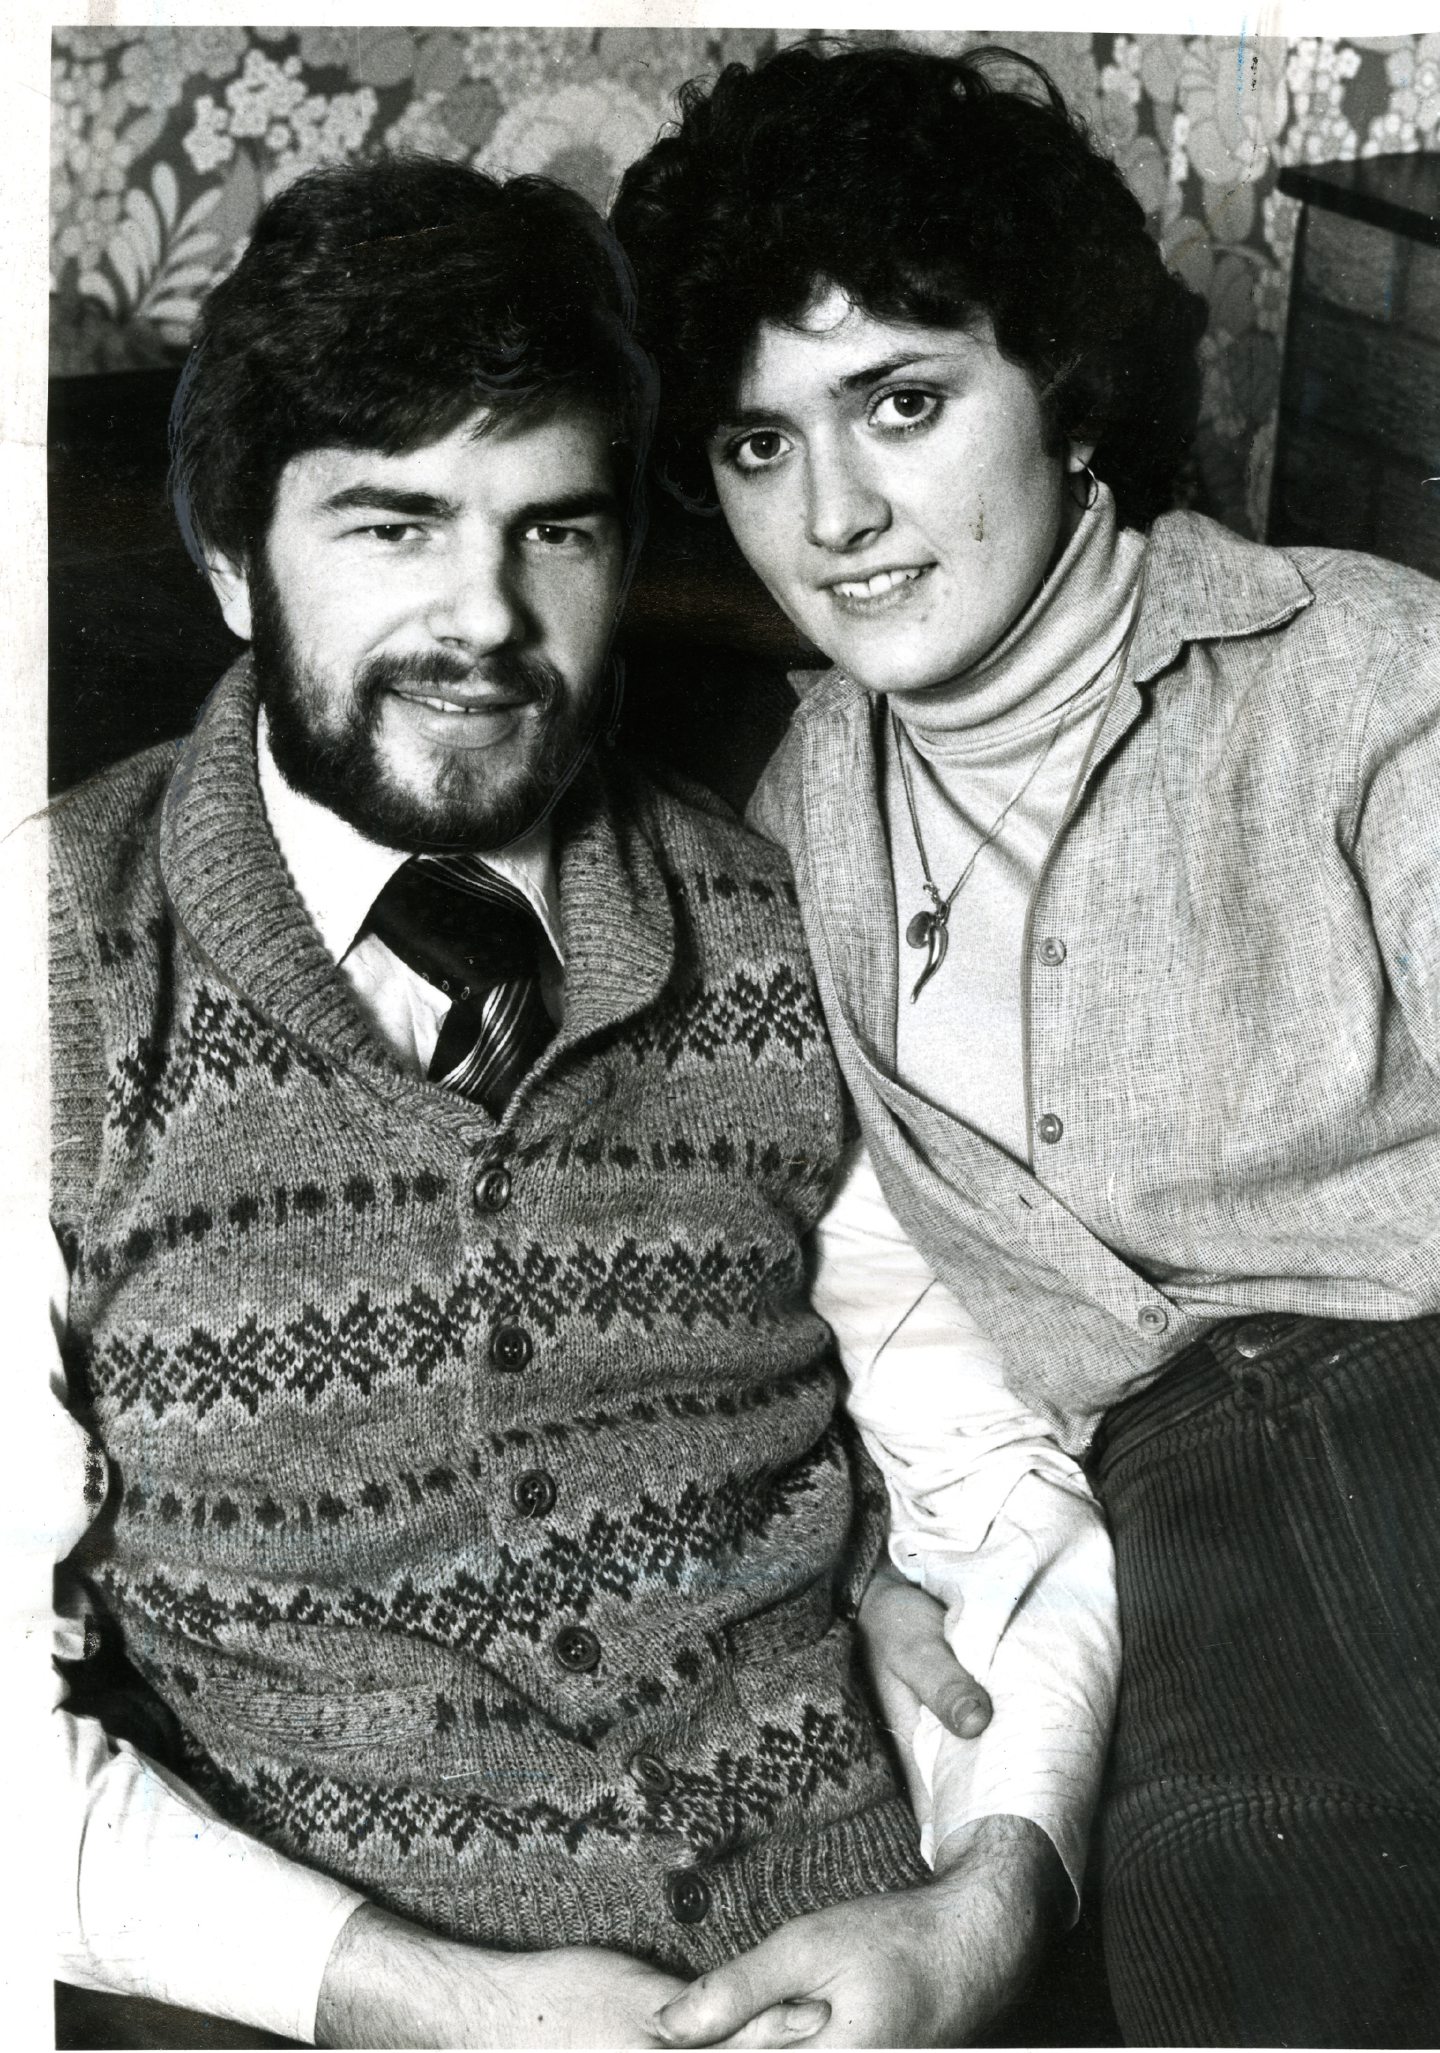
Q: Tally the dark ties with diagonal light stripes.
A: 1